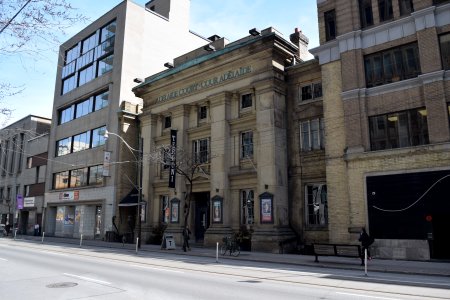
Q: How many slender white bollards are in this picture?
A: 6